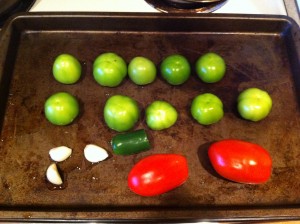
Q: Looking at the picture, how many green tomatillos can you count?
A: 10